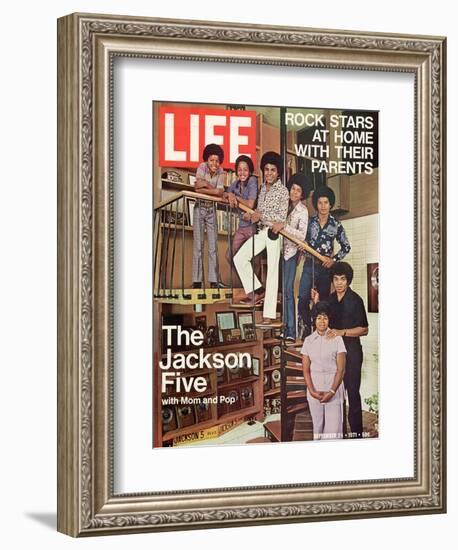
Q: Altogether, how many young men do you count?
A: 5